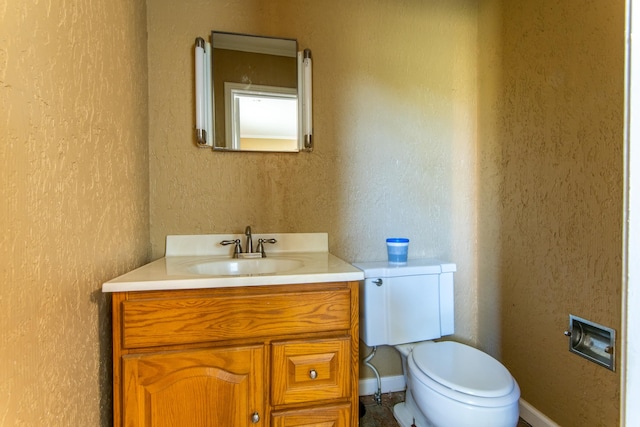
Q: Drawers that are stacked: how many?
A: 2